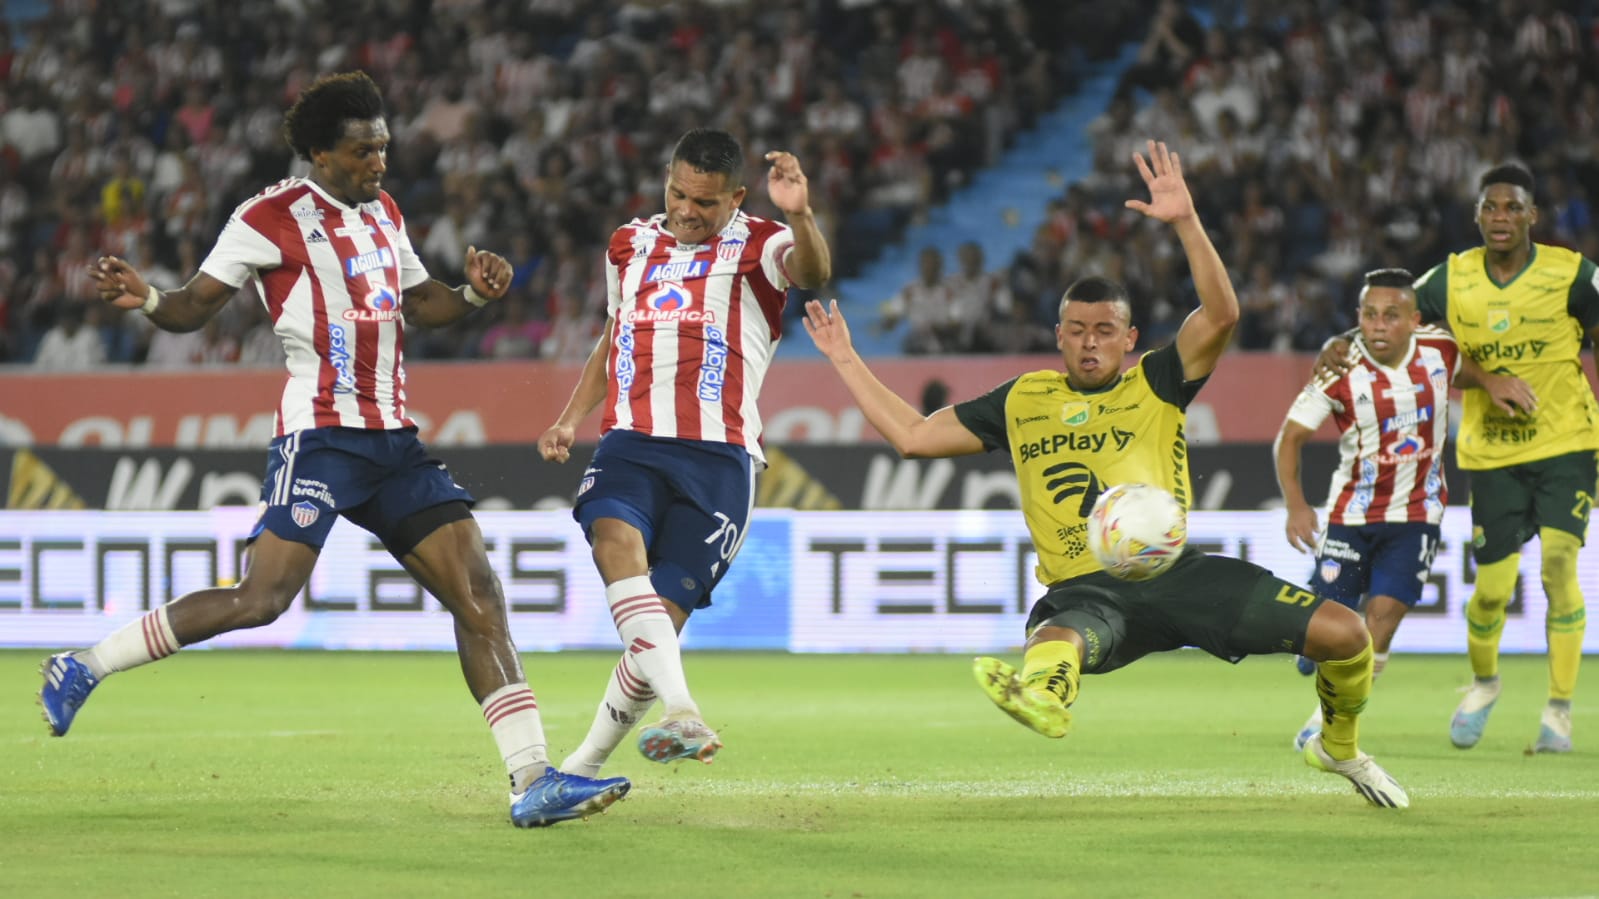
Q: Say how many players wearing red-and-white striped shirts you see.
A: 3